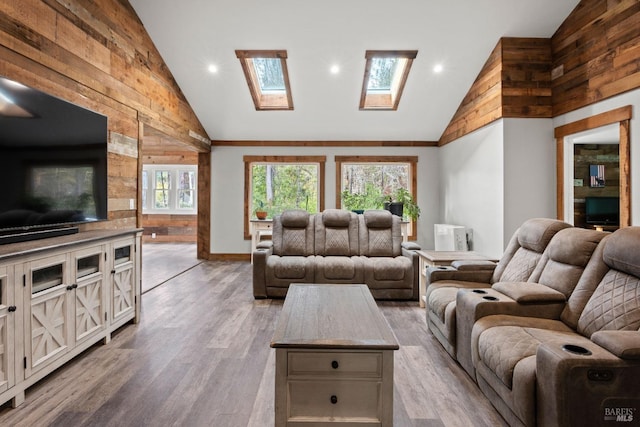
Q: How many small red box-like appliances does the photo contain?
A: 0